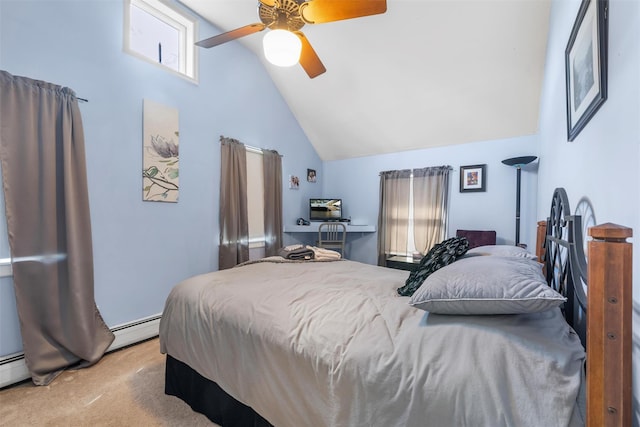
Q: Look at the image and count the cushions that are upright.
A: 1